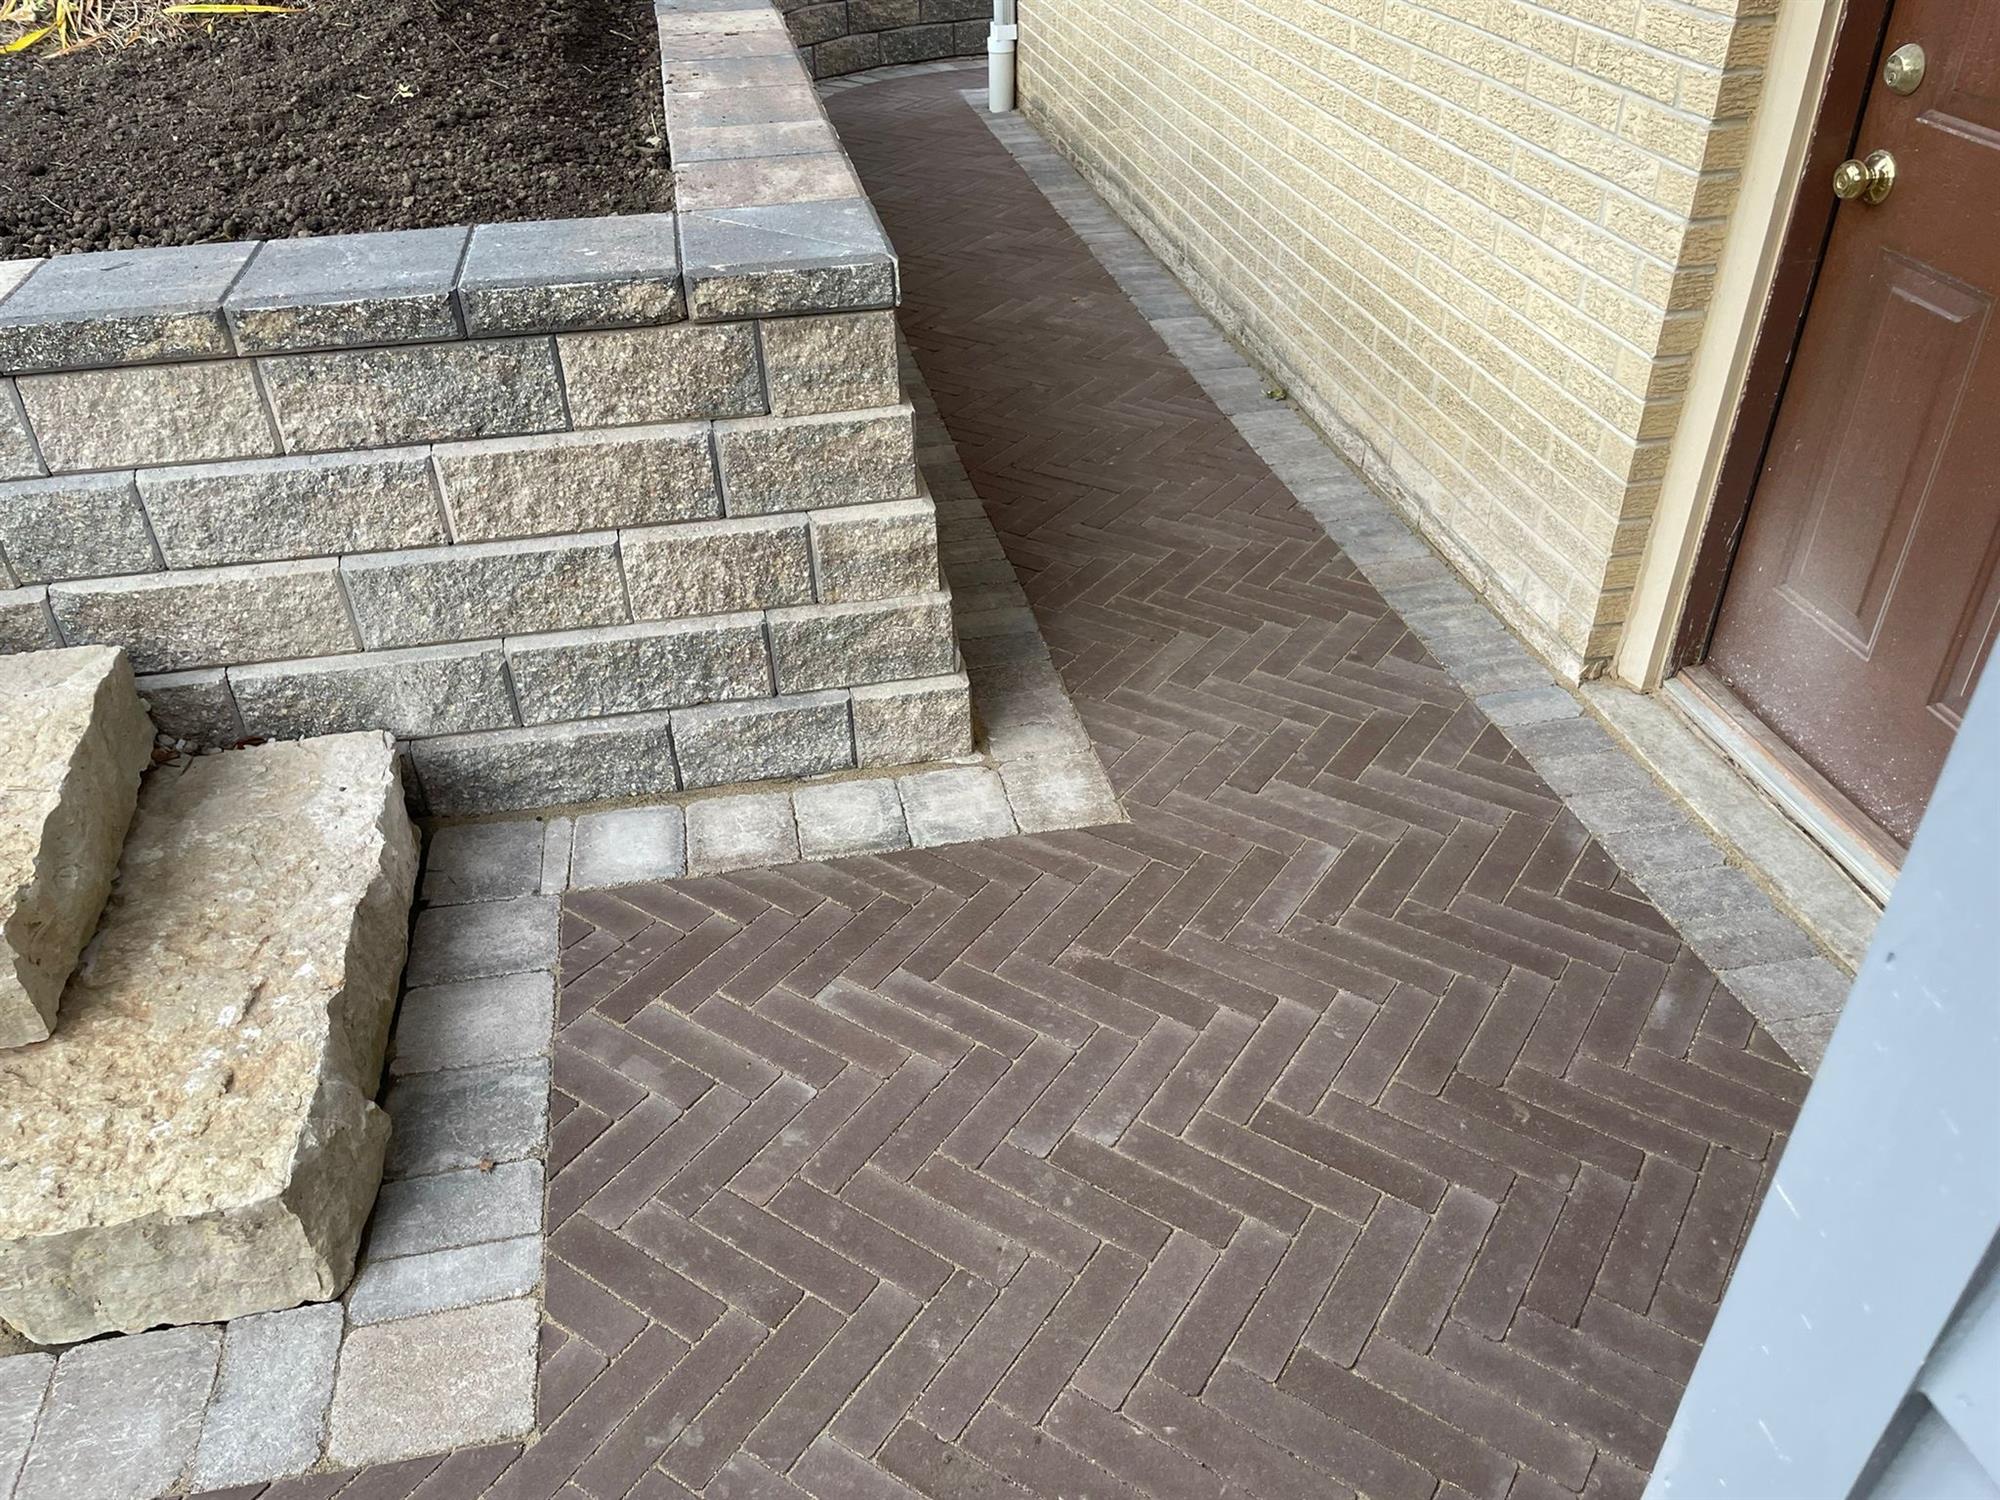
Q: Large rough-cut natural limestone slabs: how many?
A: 2